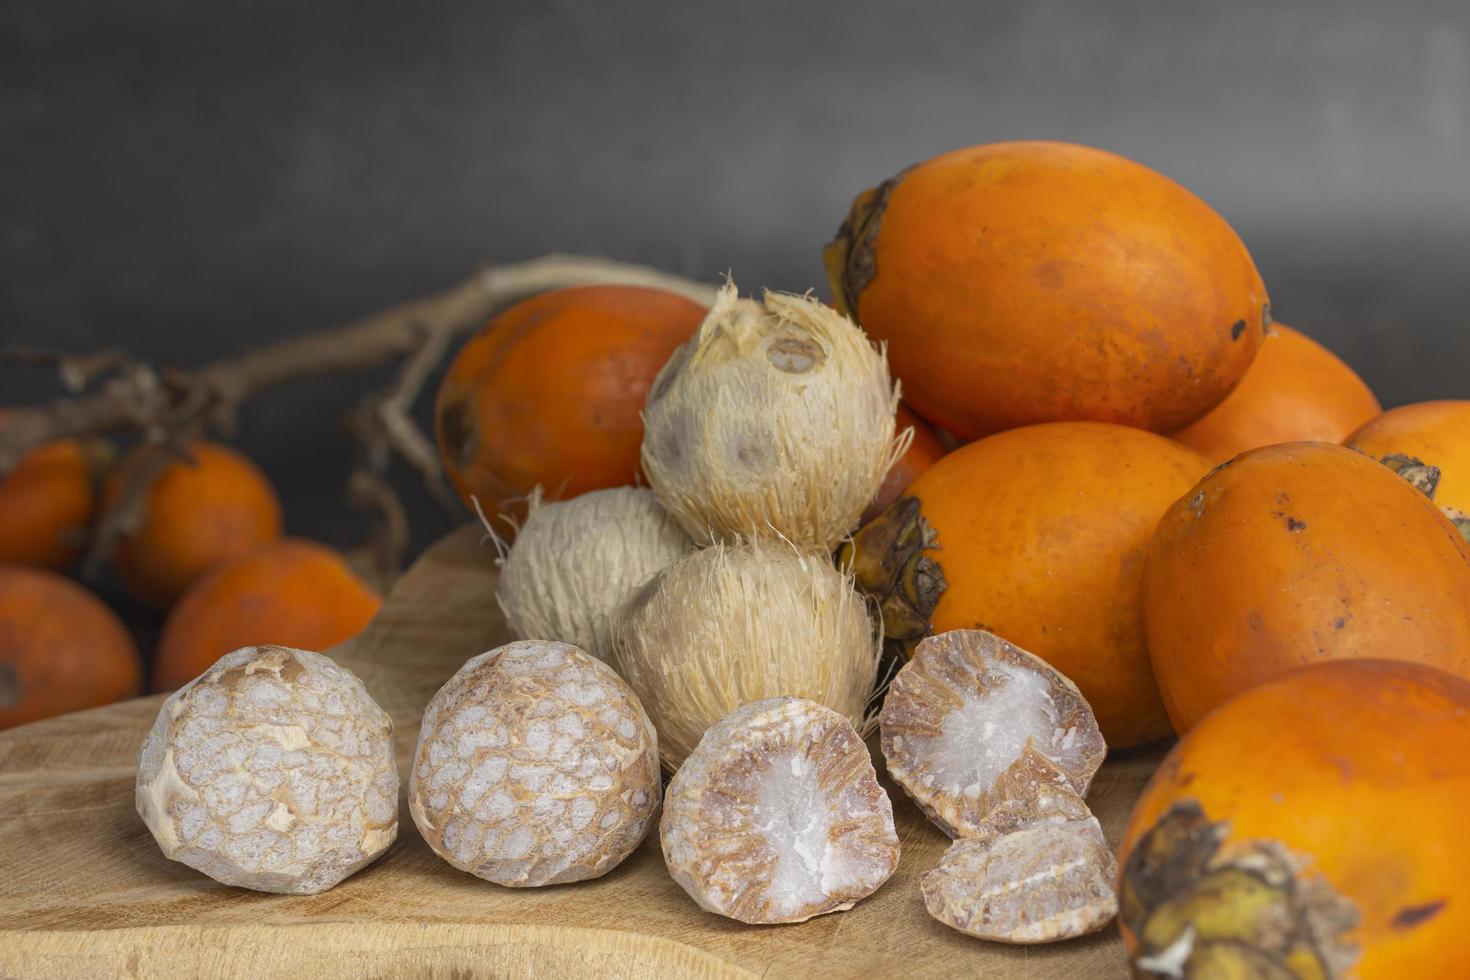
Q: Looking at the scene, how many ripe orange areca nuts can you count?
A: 12